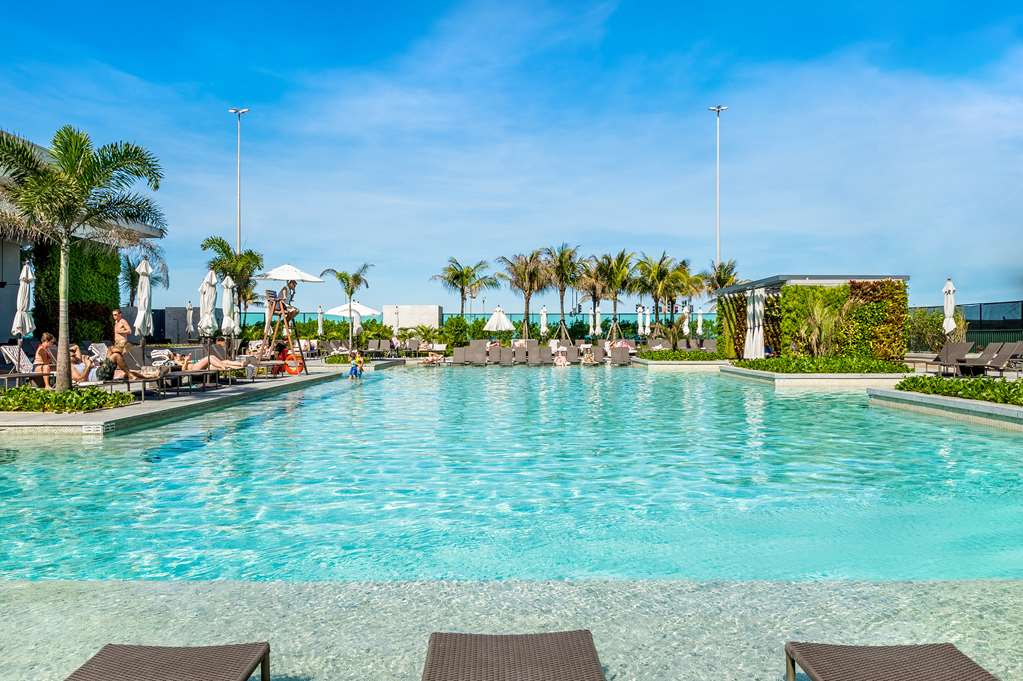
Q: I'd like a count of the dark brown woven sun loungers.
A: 3